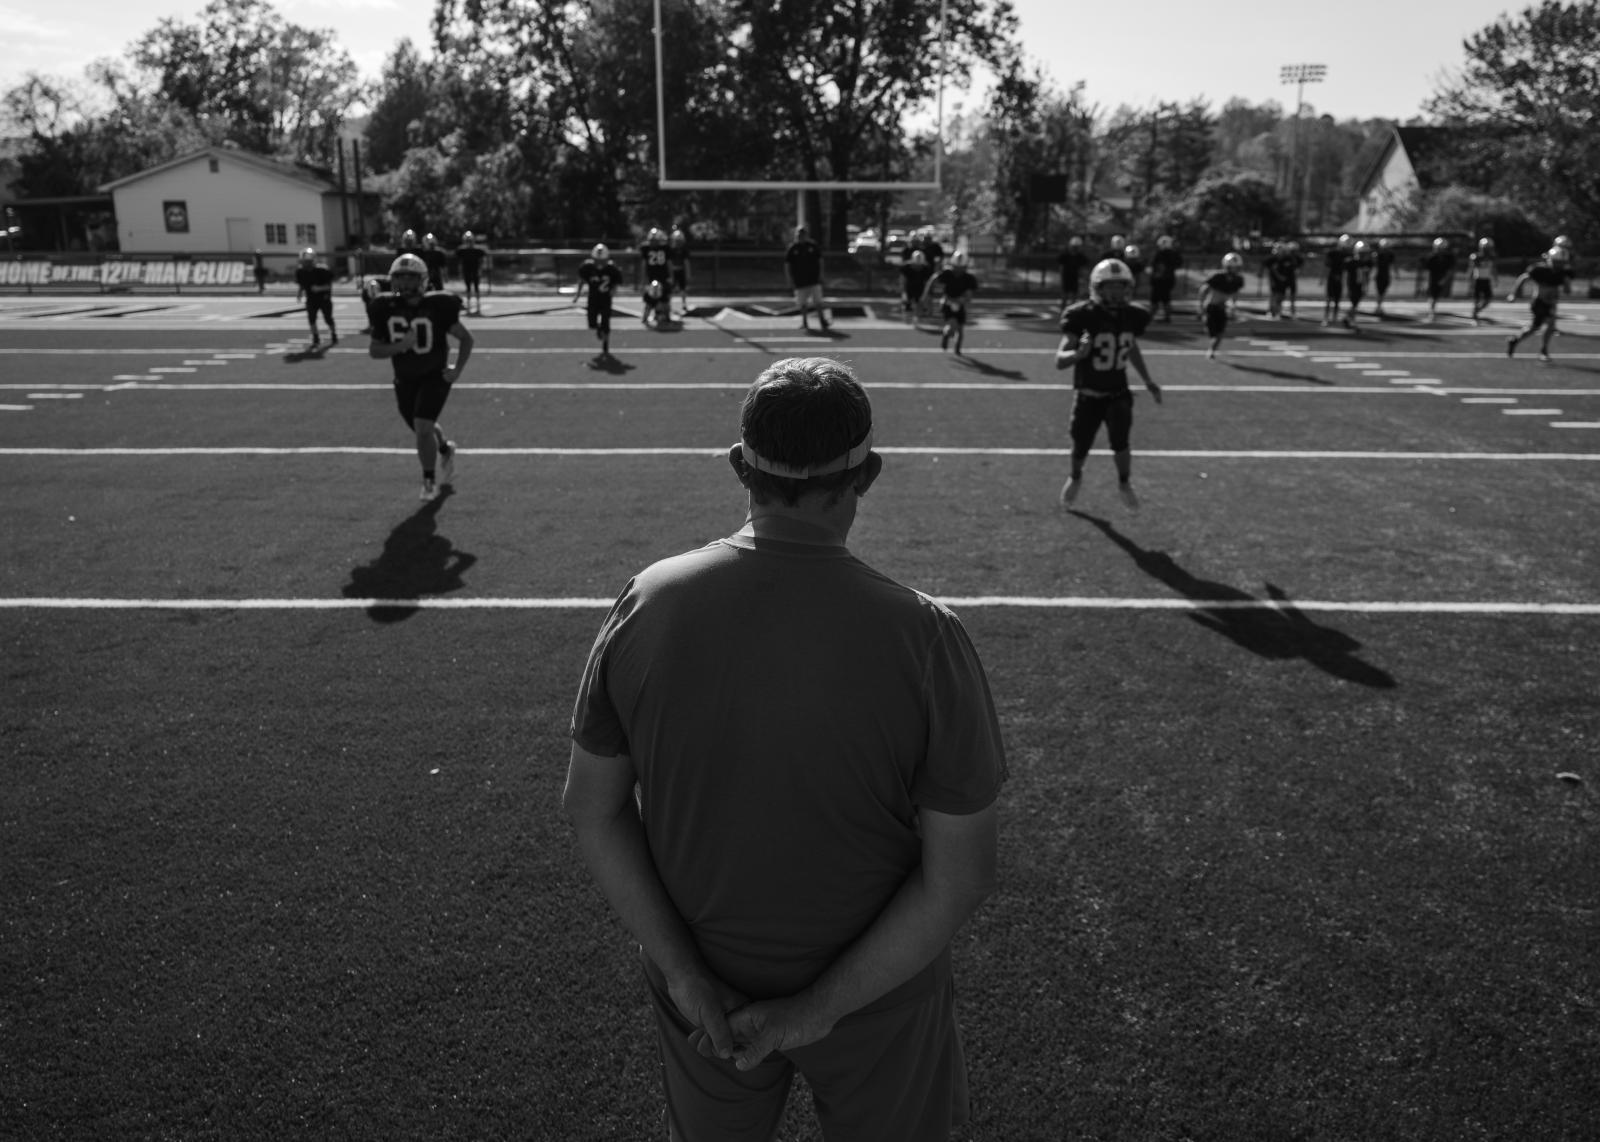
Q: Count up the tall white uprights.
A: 2